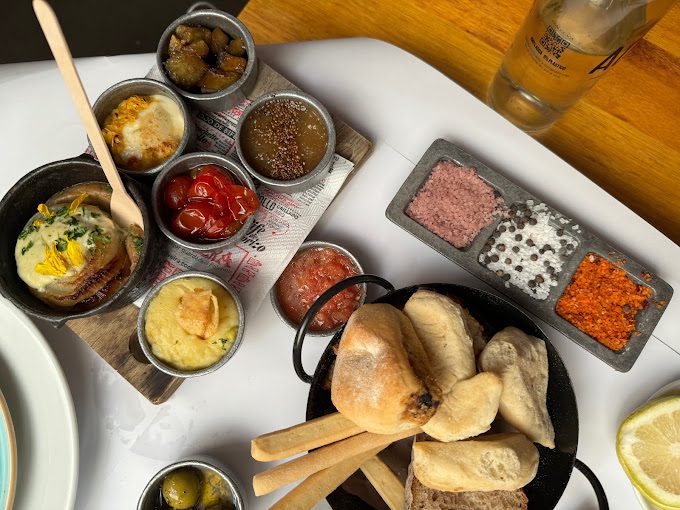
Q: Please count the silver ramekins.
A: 7